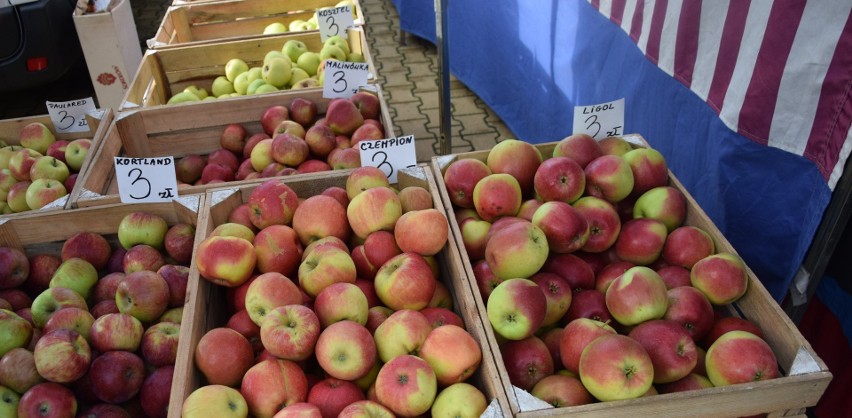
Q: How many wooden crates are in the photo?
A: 8